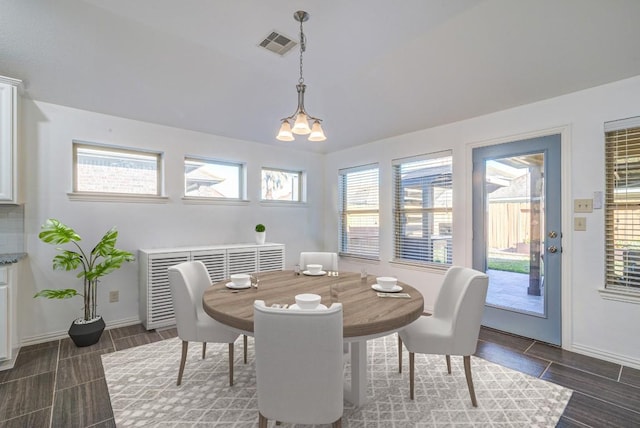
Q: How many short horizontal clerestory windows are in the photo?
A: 3